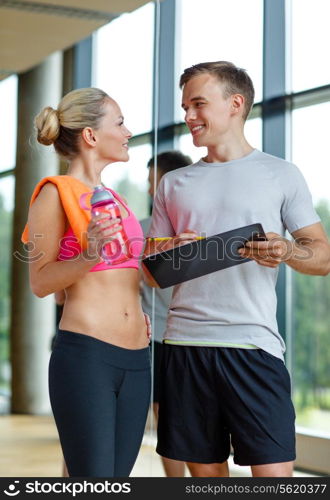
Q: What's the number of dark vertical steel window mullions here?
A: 3